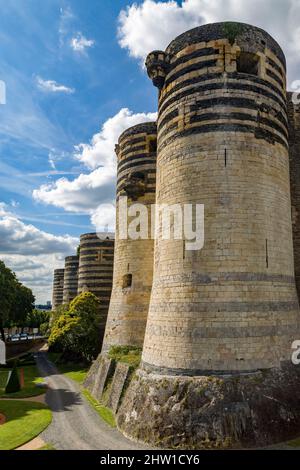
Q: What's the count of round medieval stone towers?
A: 5